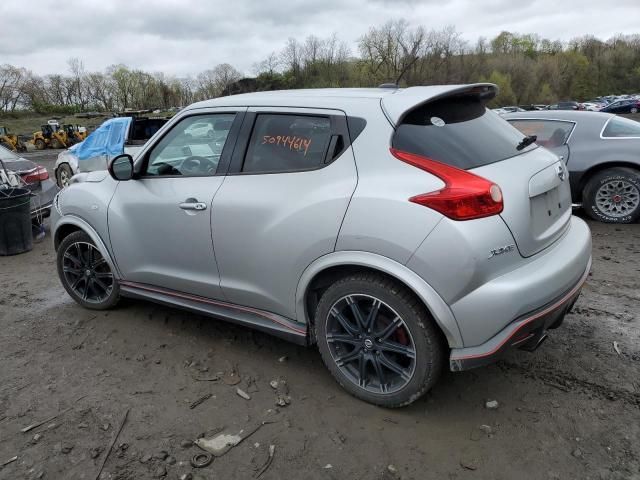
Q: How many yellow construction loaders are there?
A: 3